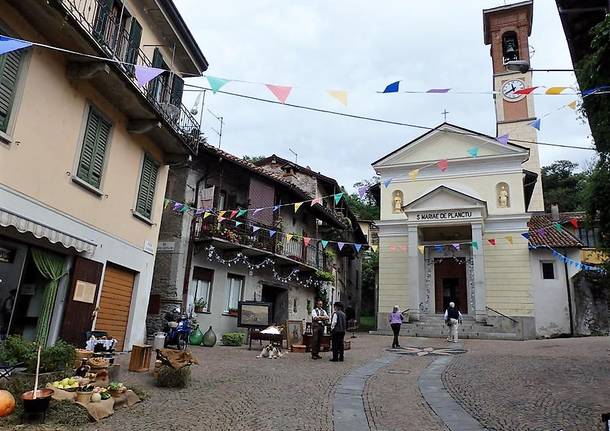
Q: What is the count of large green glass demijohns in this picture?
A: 2